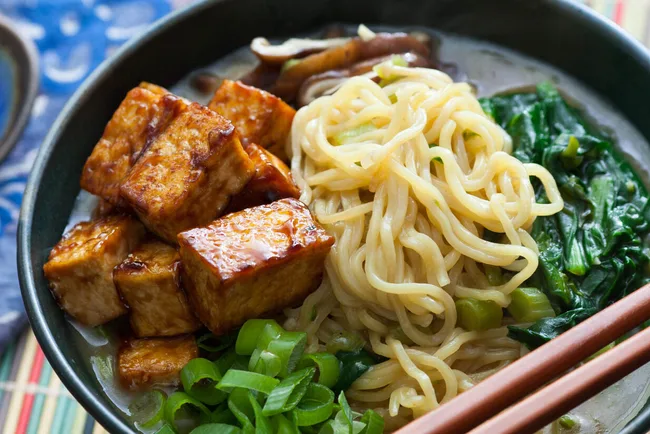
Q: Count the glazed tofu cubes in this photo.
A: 8